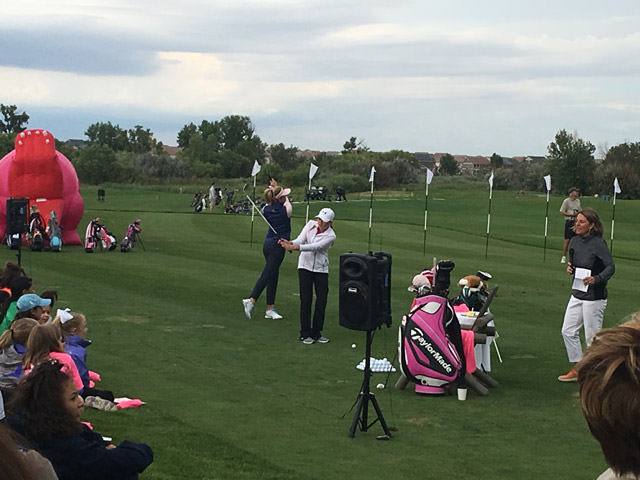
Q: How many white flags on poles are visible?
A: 7